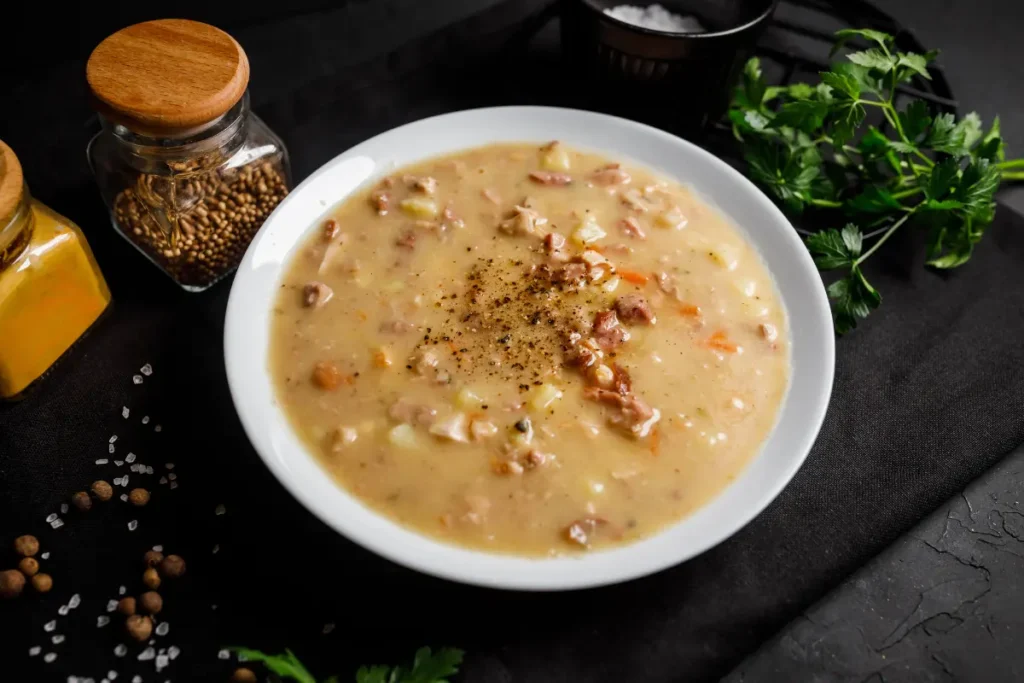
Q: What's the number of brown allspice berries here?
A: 14